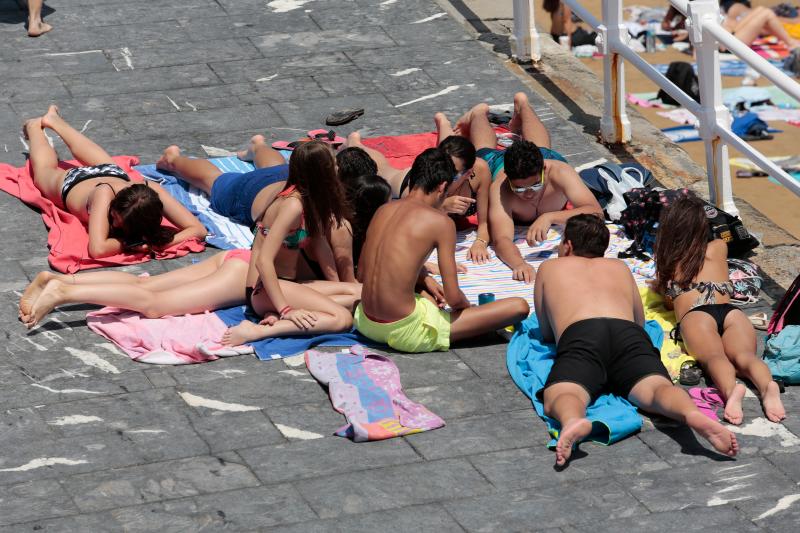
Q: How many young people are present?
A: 9